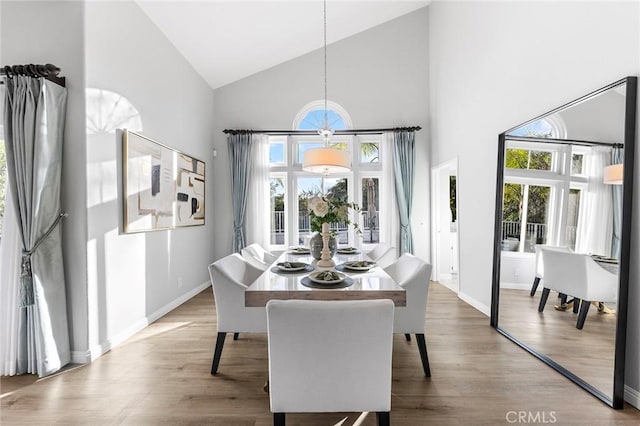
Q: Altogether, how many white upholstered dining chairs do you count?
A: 5